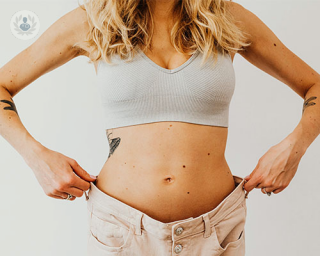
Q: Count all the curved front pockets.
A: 2